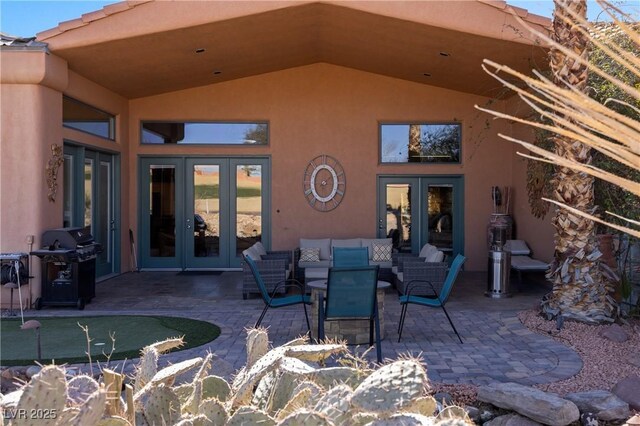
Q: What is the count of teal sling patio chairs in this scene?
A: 4